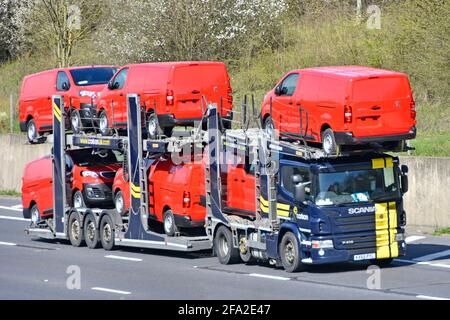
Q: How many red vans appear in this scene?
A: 6